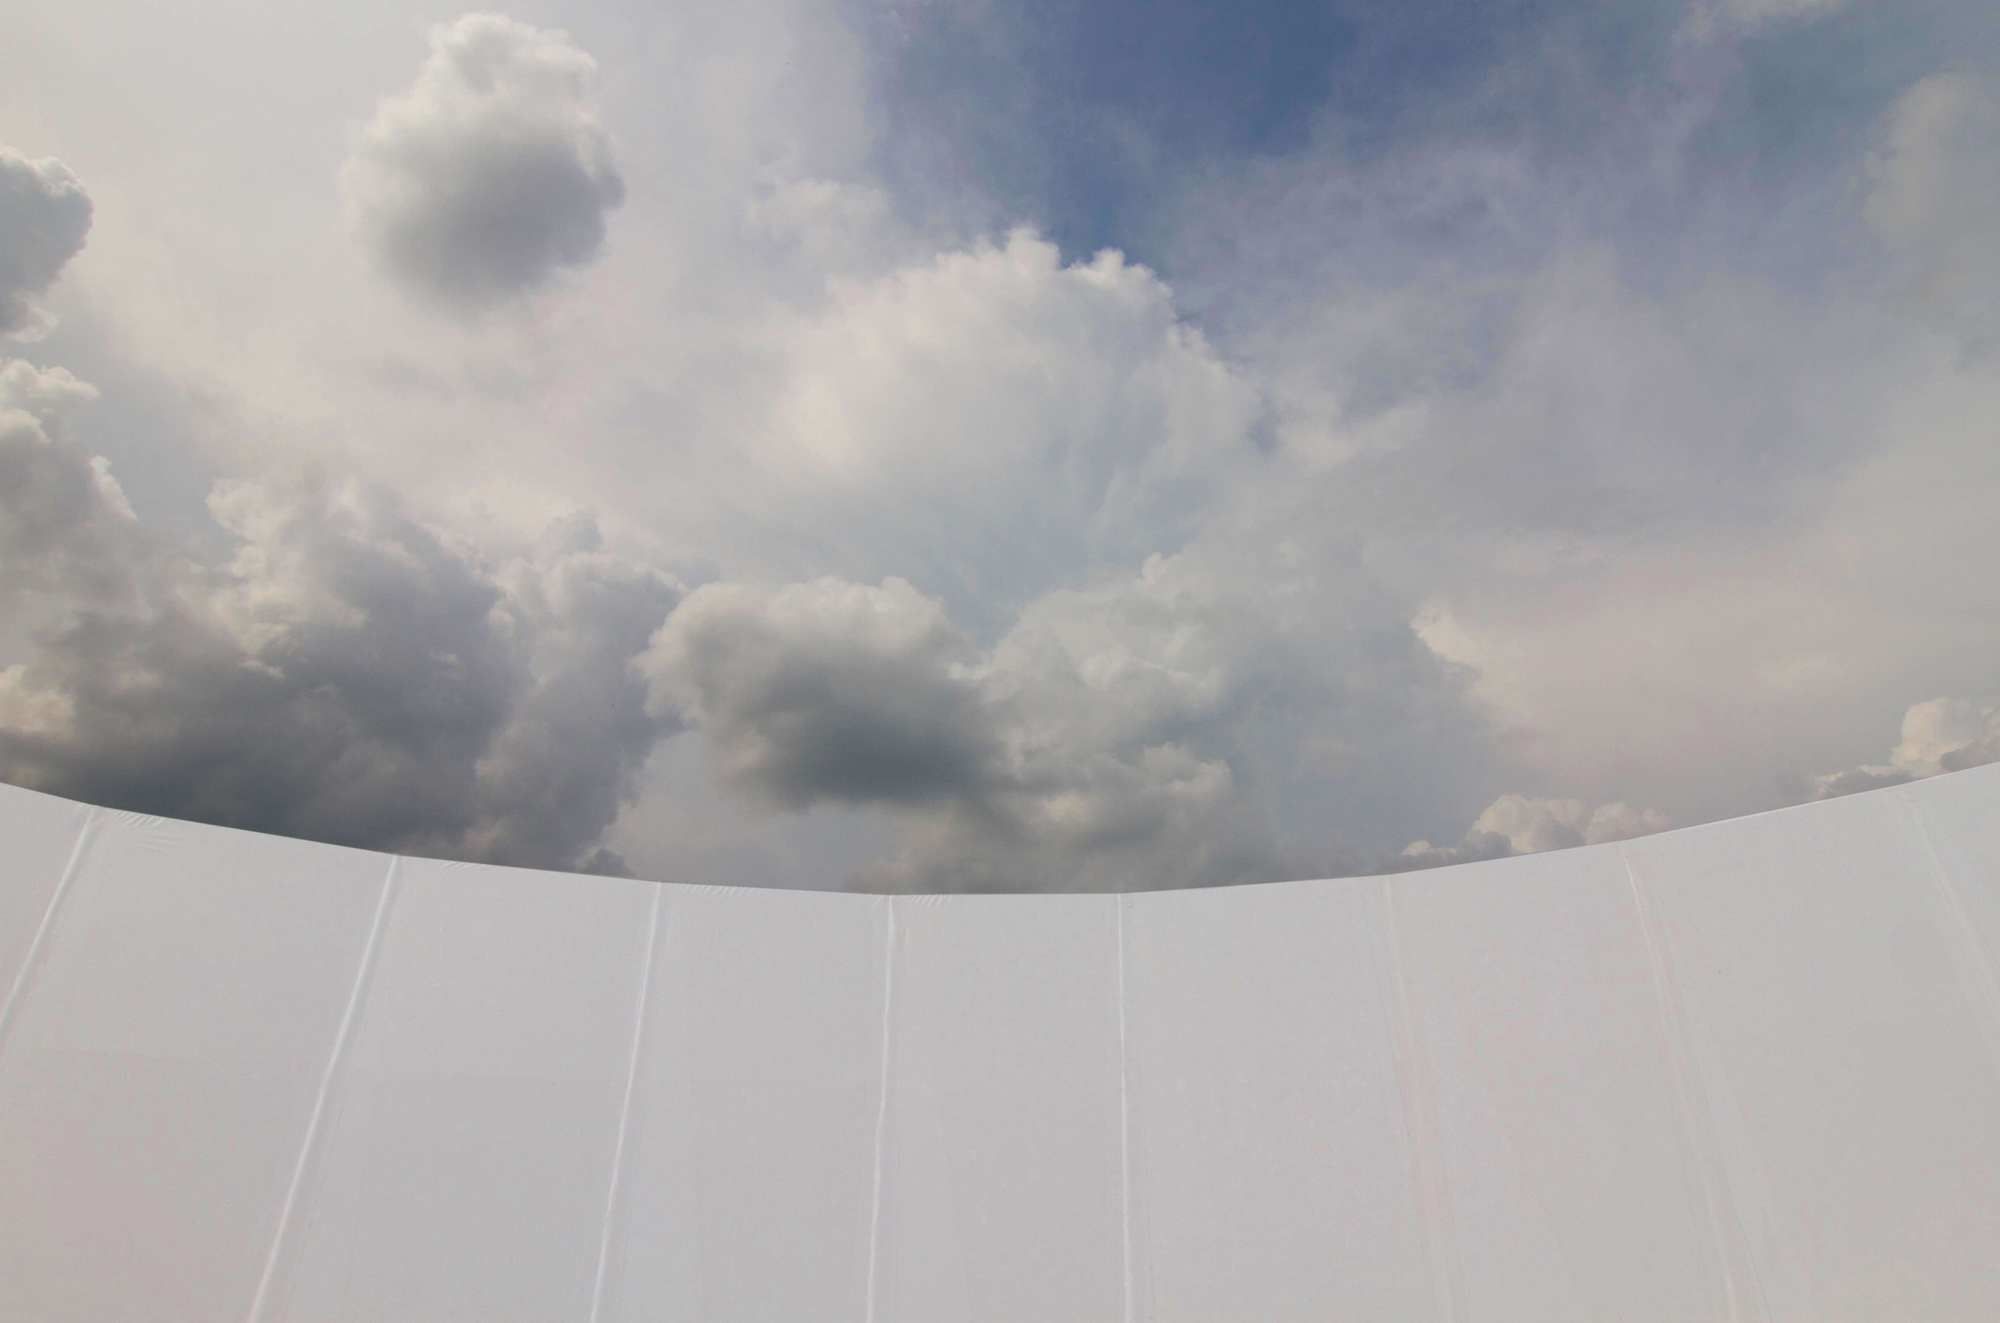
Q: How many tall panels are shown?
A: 9